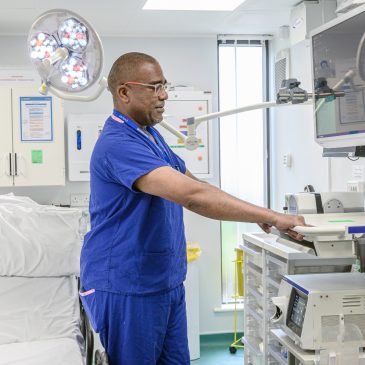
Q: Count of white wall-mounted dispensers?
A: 1